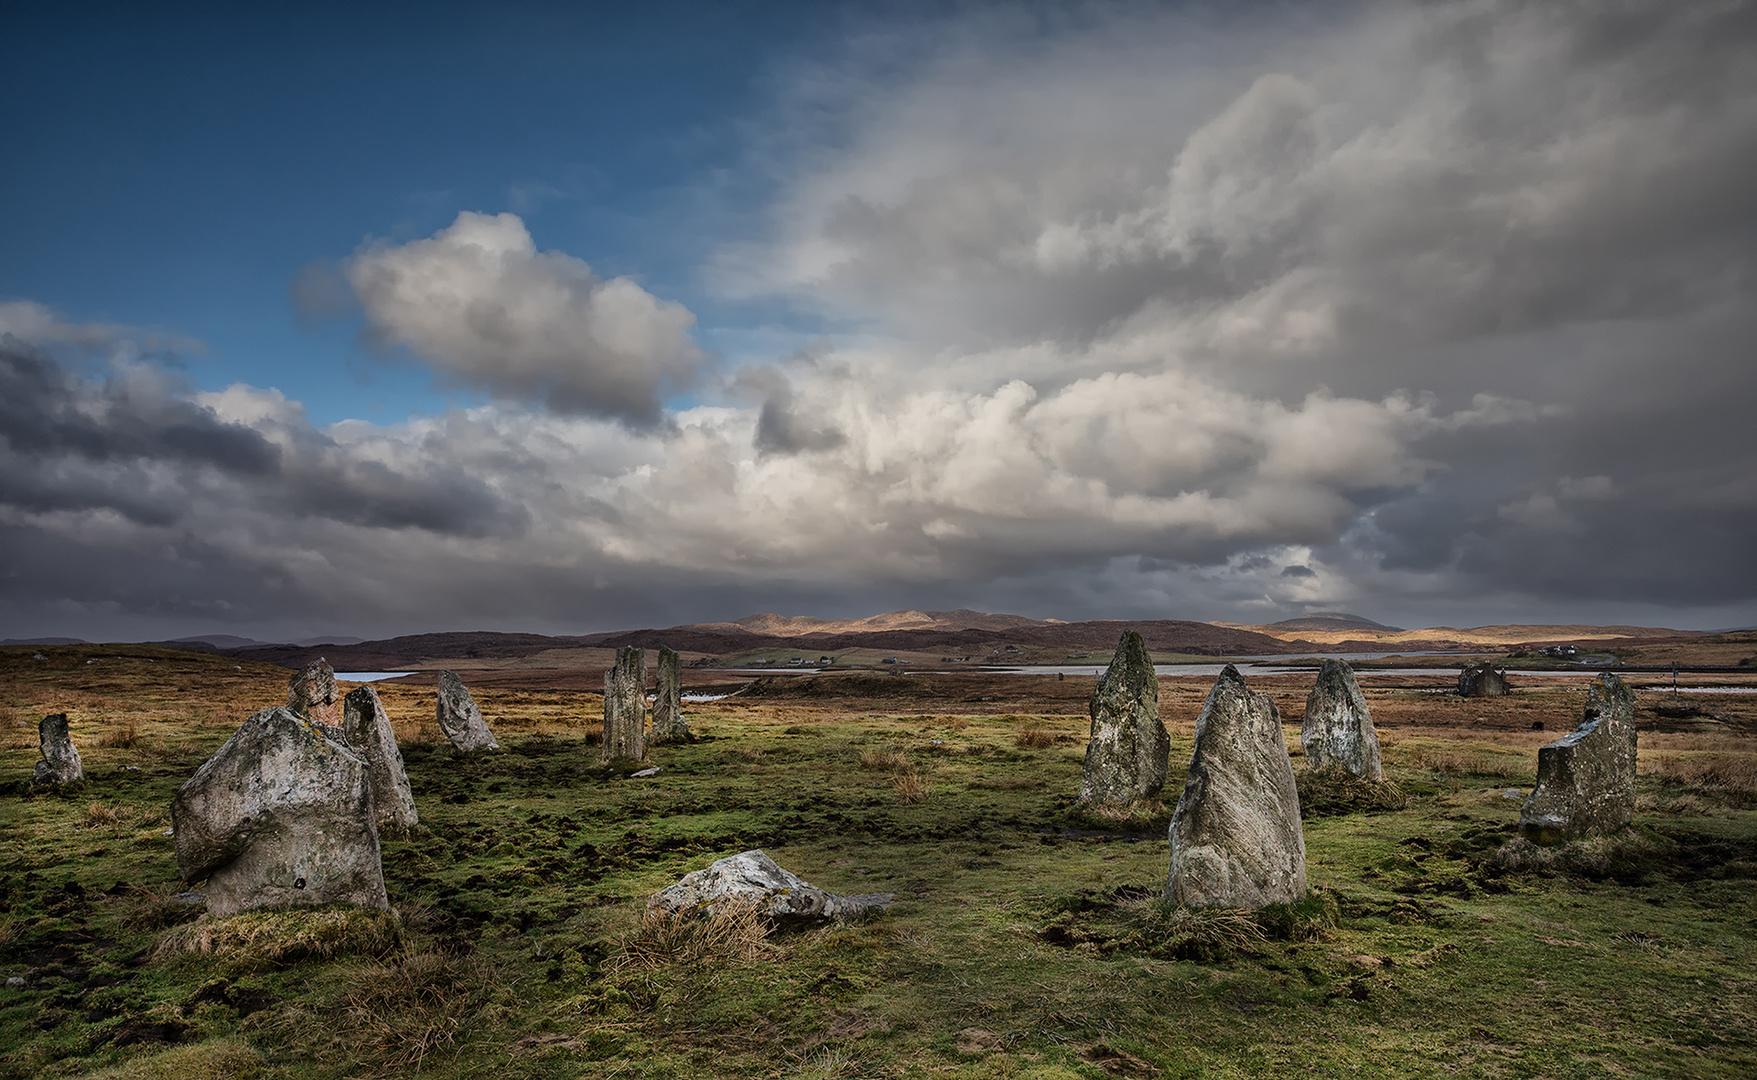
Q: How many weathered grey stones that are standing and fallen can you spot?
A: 12